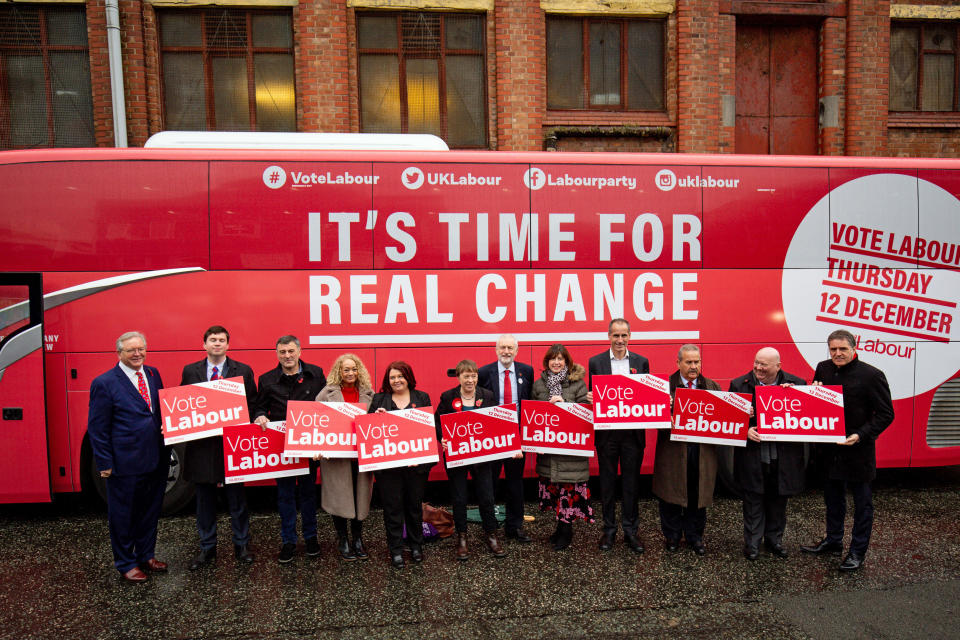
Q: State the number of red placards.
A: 9